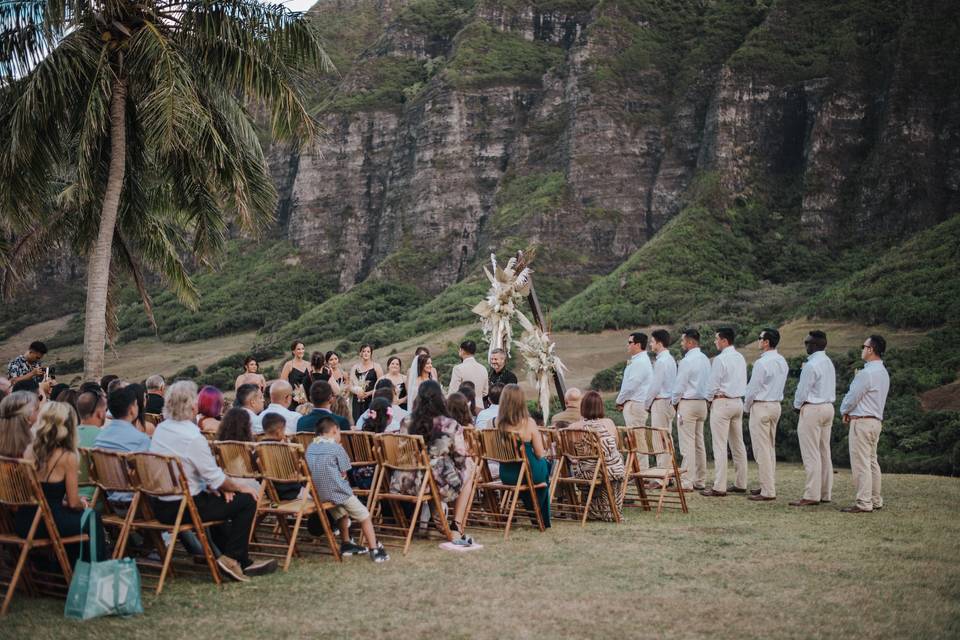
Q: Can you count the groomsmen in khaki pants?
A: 7